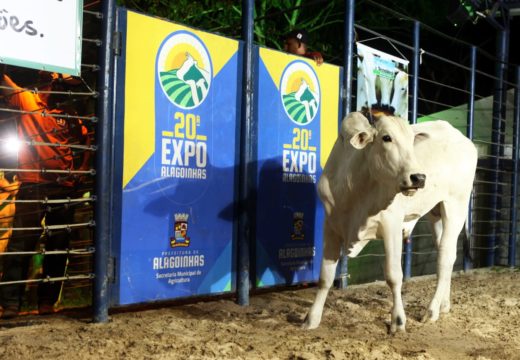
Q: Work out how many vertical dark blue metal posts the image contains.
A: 7